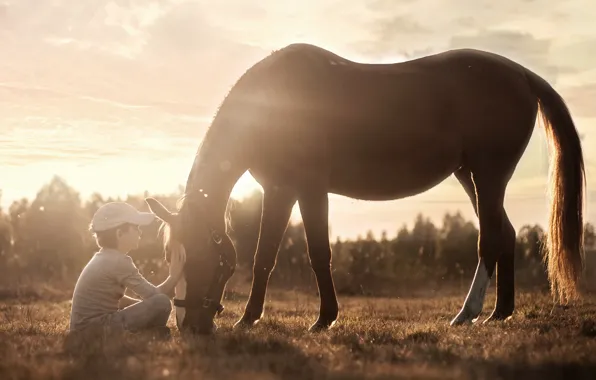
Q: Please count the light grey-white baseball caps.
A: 1